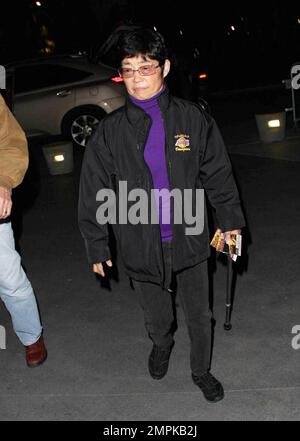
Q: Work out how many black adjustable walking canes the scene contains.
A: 1